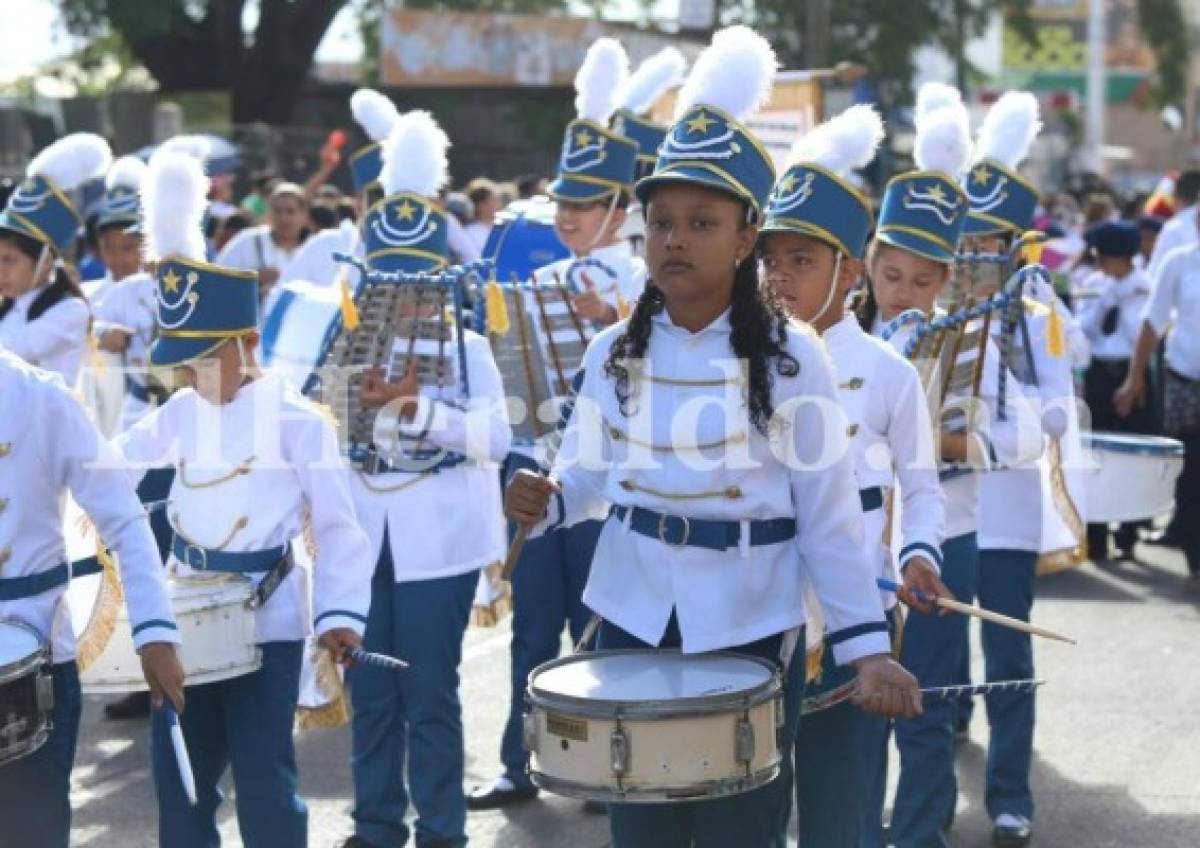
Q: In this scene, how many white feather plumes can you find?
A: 13